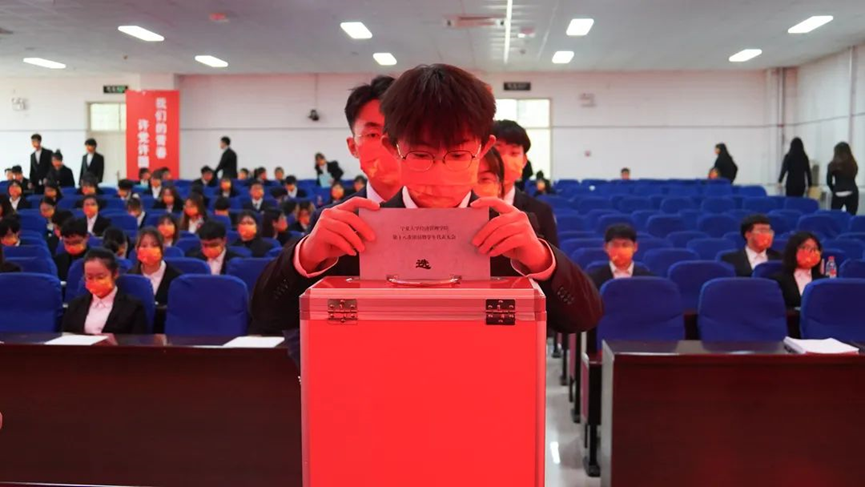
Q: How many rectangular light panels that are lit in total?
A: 9